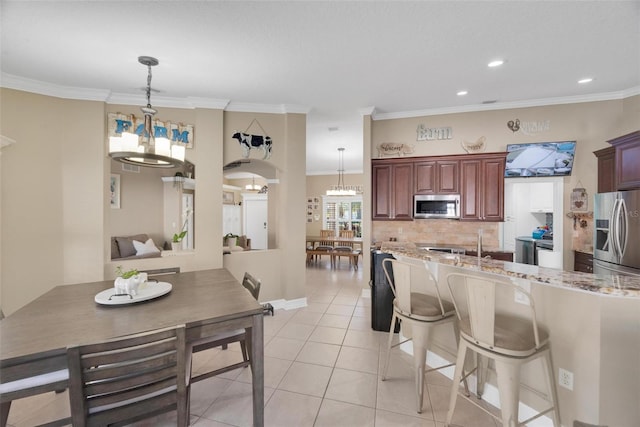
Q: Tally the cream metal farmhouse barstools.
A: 2